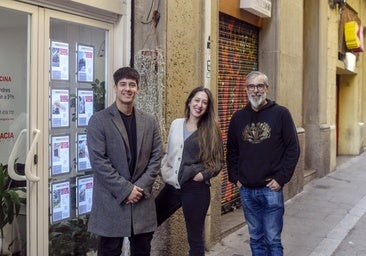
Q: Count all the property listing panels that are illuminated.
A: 8